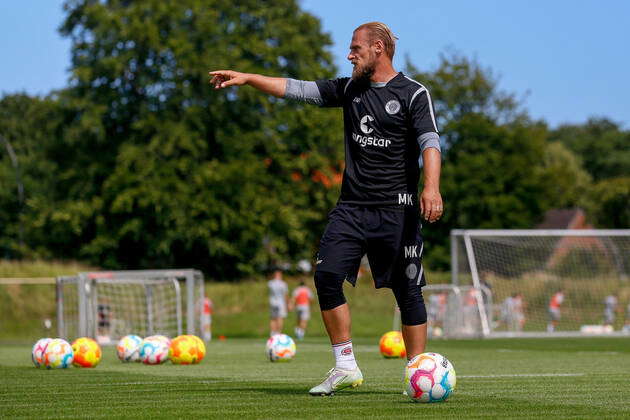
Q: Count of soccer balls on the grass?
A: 10